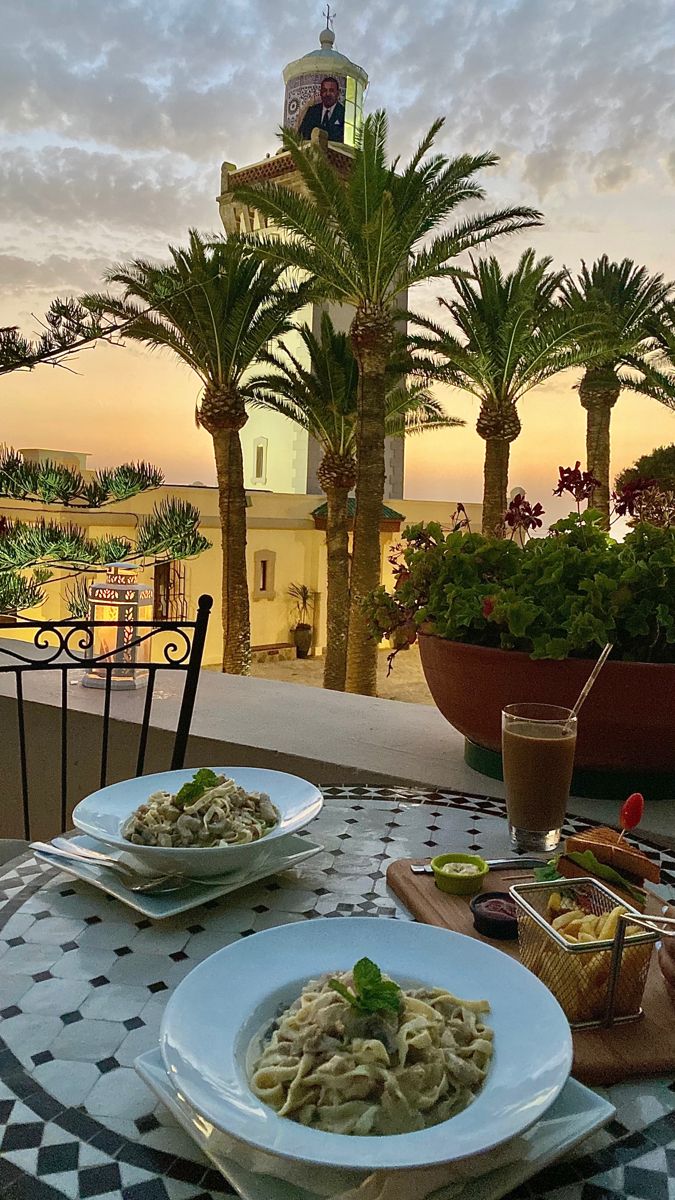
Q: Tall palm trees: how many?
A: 5